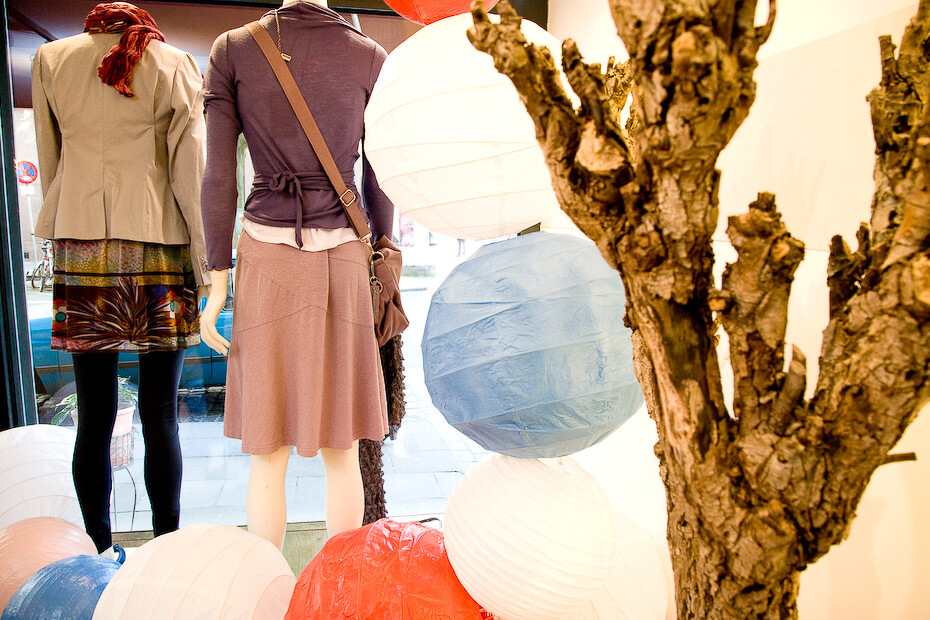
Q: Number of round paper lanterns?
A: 10